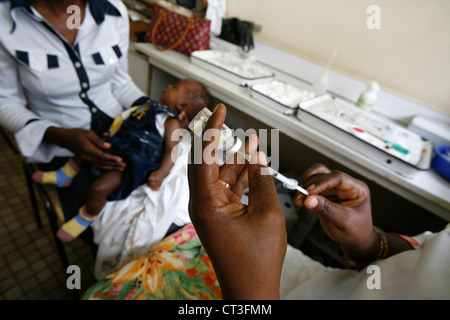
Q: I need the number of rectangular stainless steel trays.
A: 3